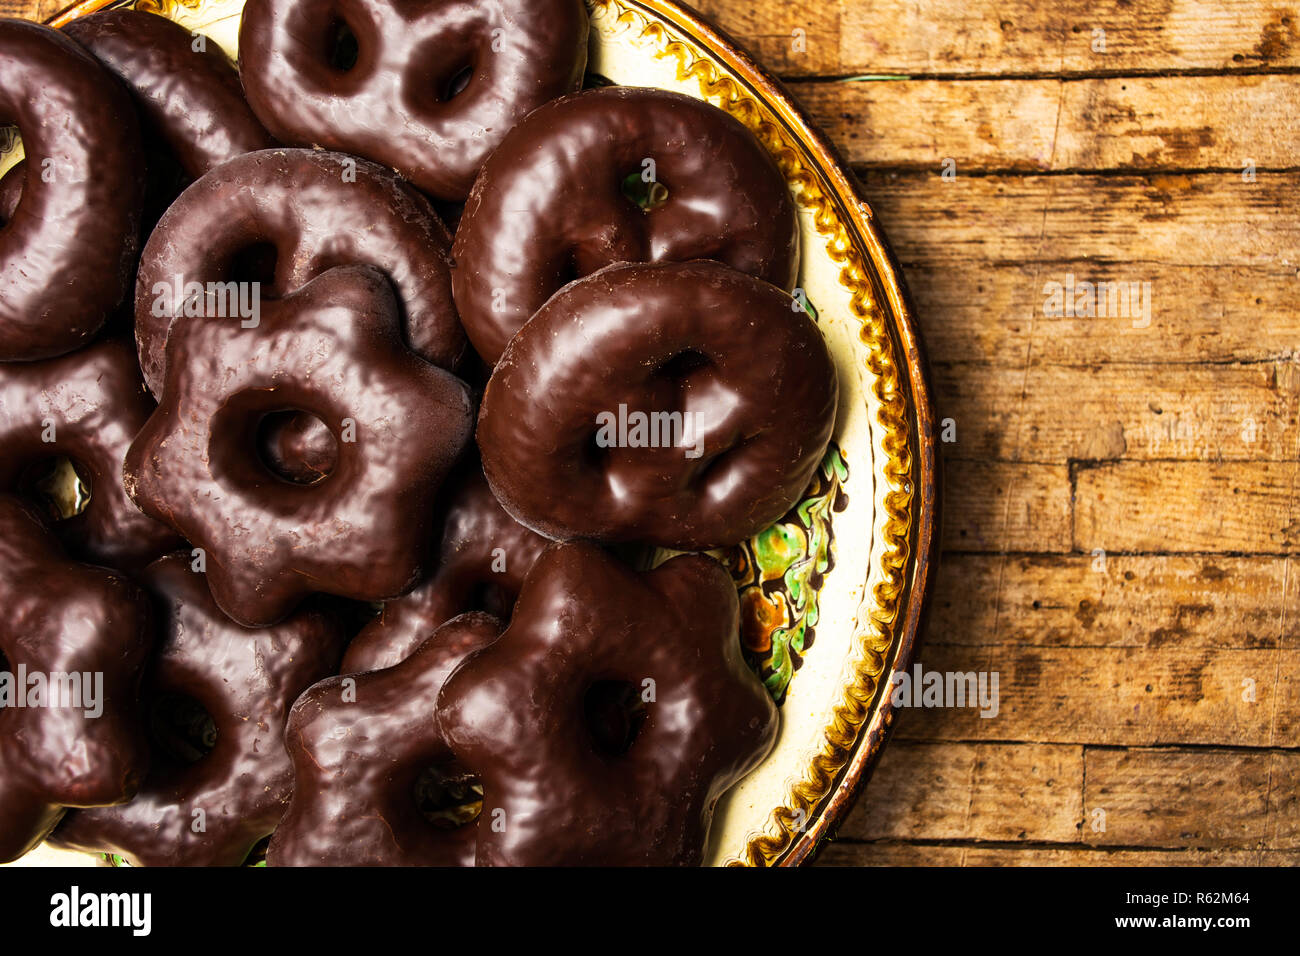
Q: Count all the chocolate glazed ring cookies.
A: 13